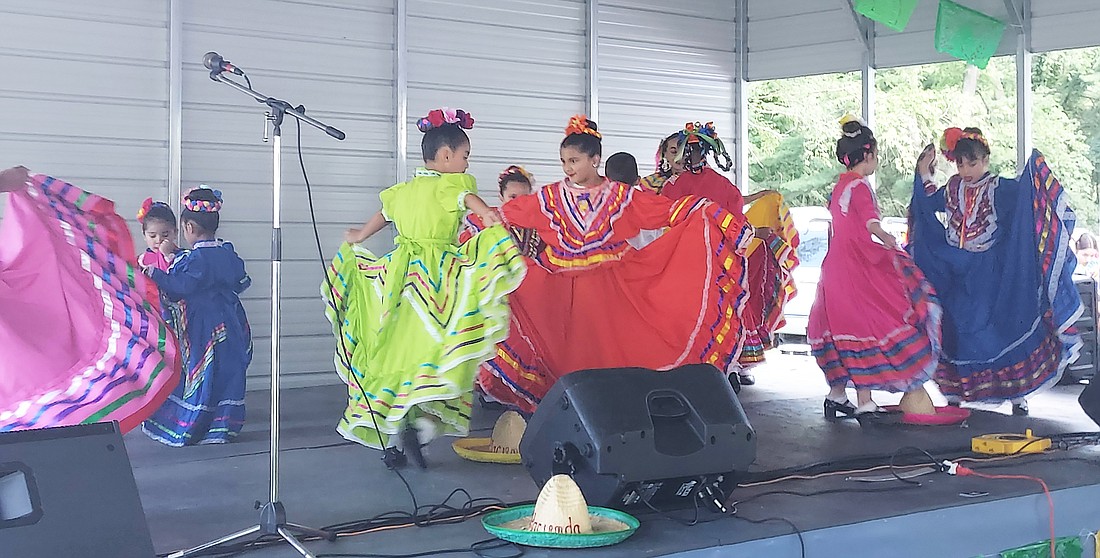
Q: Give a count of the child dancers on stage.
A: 11